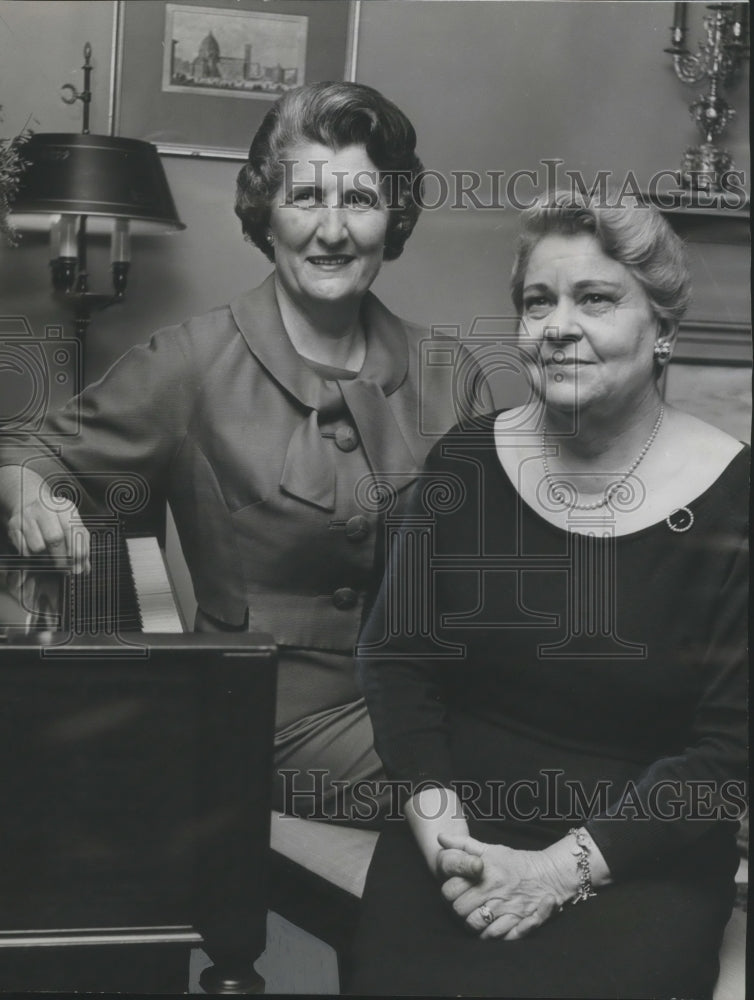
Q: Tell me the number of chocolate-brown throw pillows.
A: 0